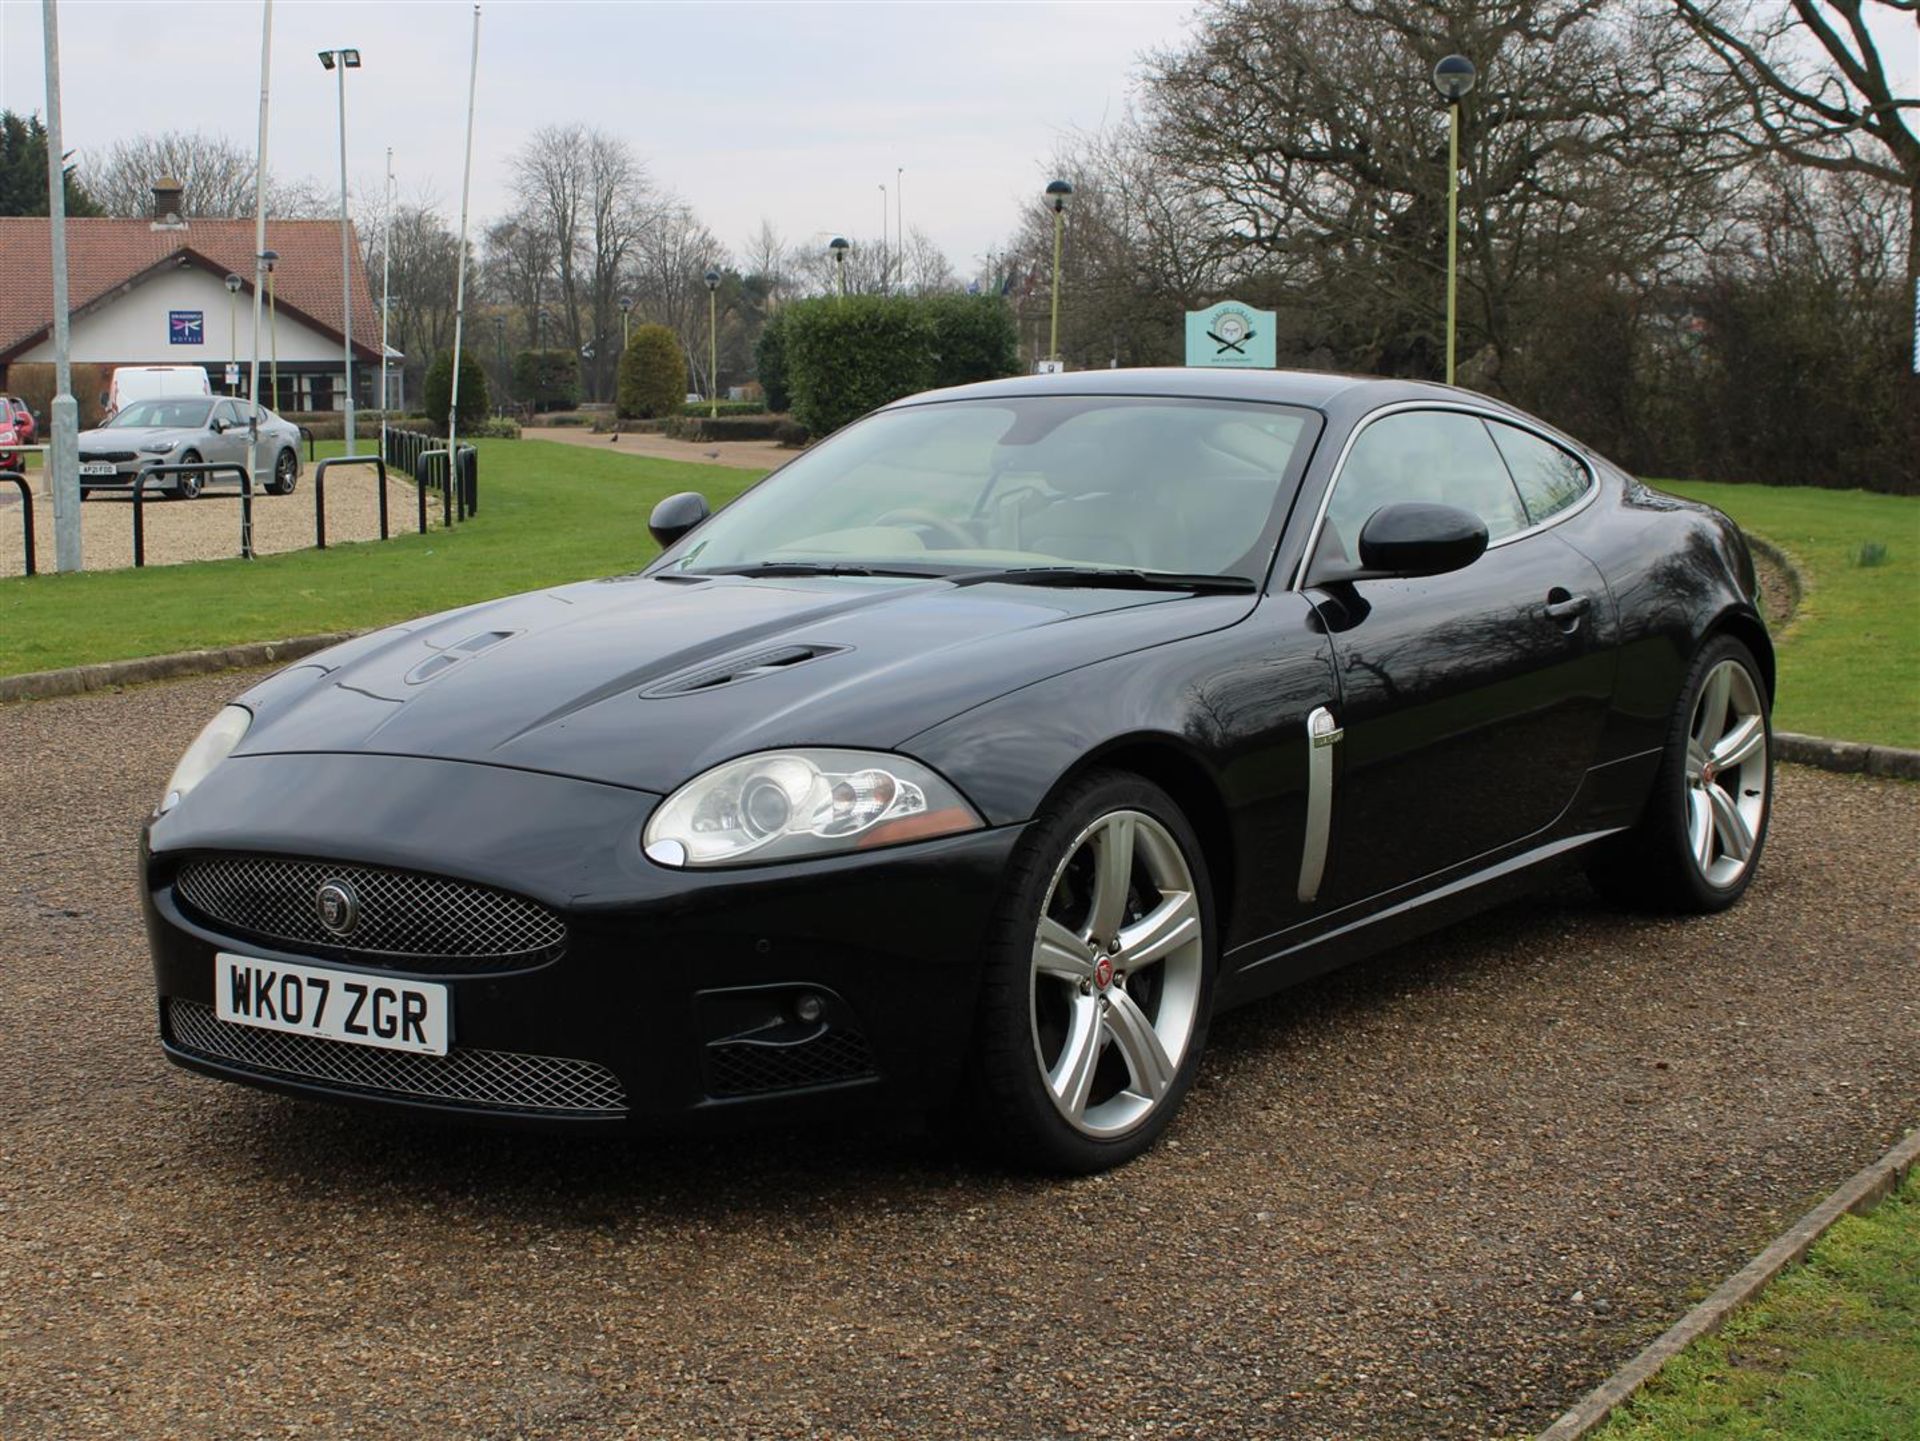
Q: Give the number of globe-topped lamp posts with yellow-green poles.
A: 7